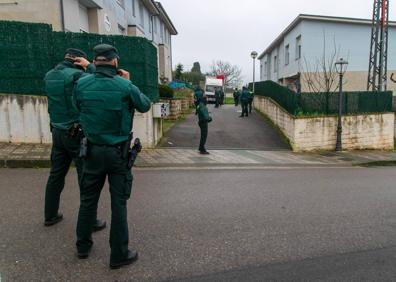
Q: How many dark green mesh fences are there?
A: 2